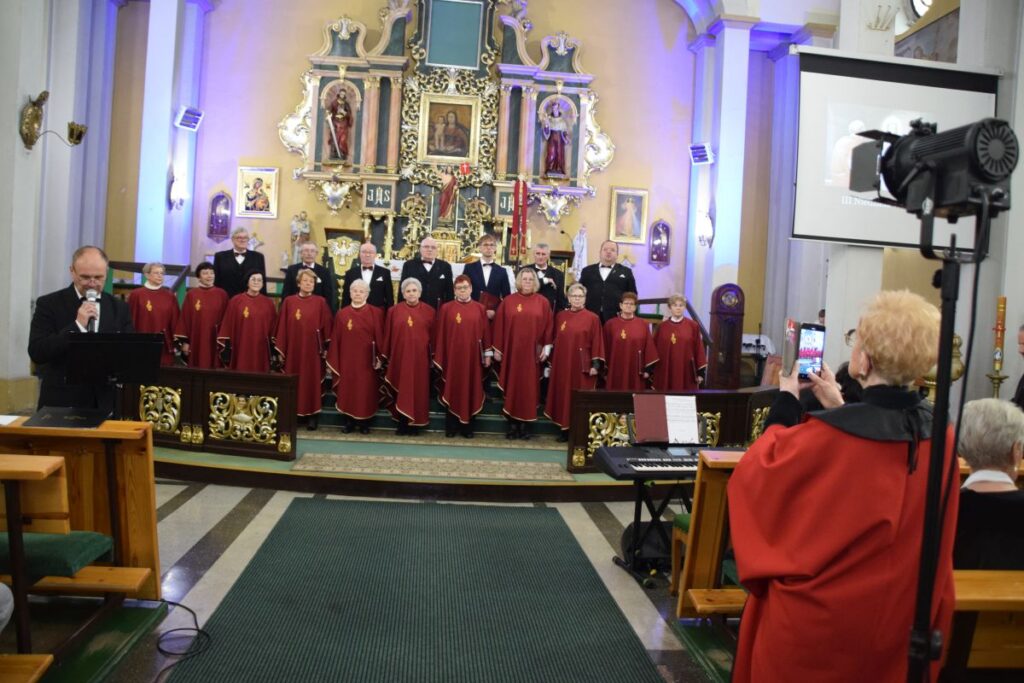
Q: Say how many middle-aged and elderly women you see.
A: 13